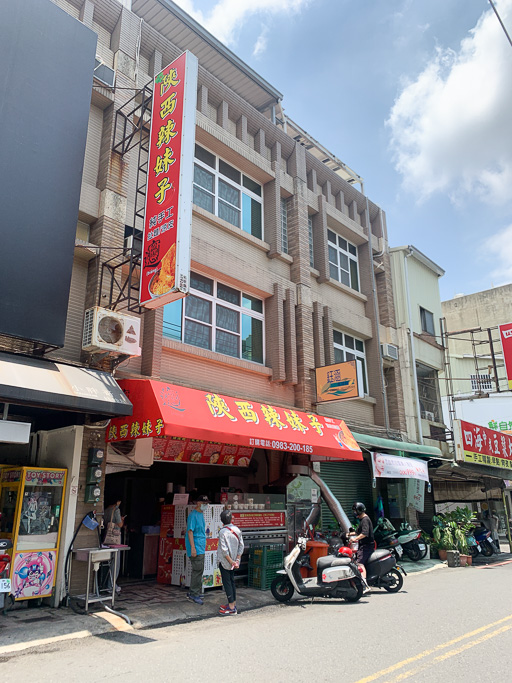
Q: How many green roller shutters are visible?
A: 1